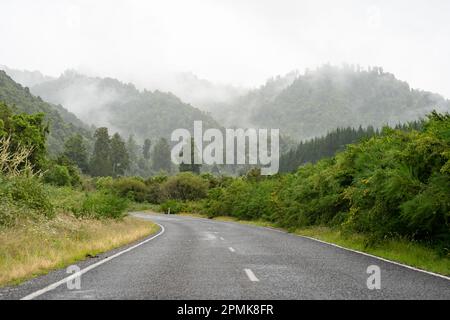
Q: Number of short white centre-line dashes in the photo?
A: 3